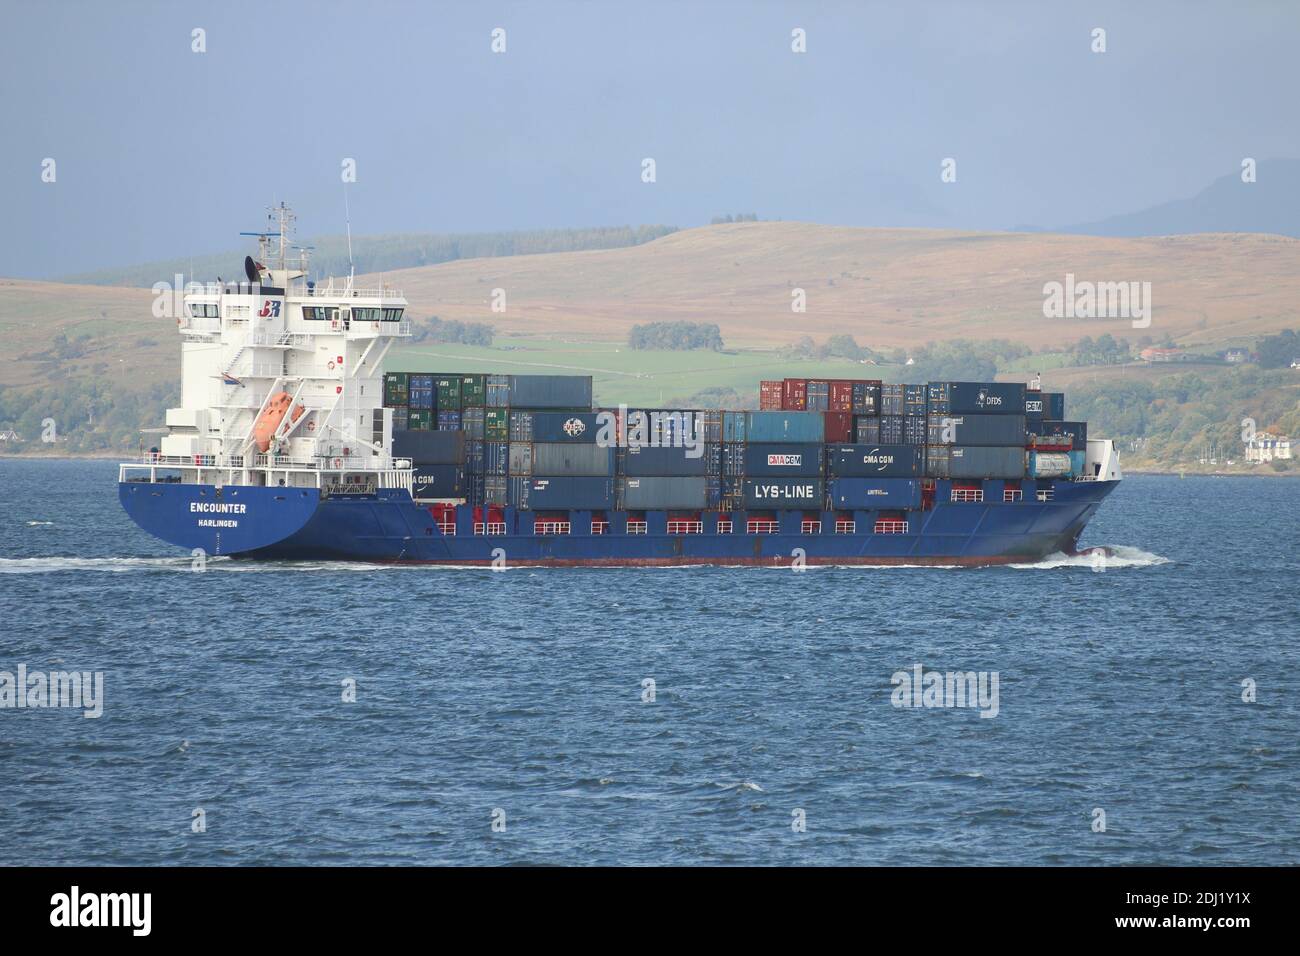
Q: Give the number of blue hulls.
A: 1